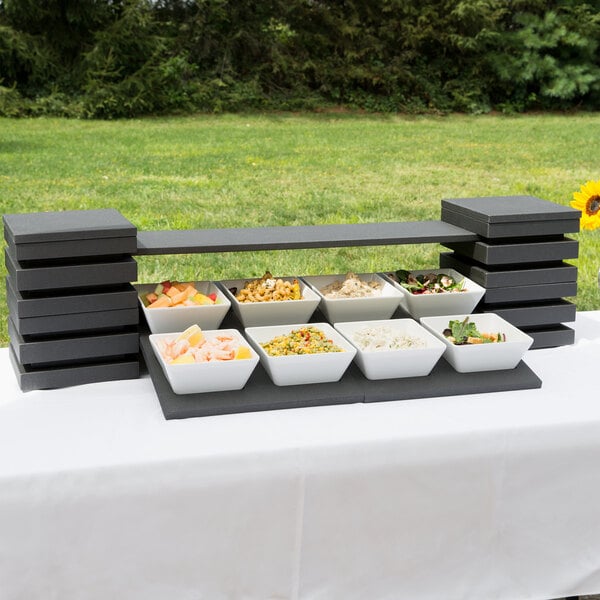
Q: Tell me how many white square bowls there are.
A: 8